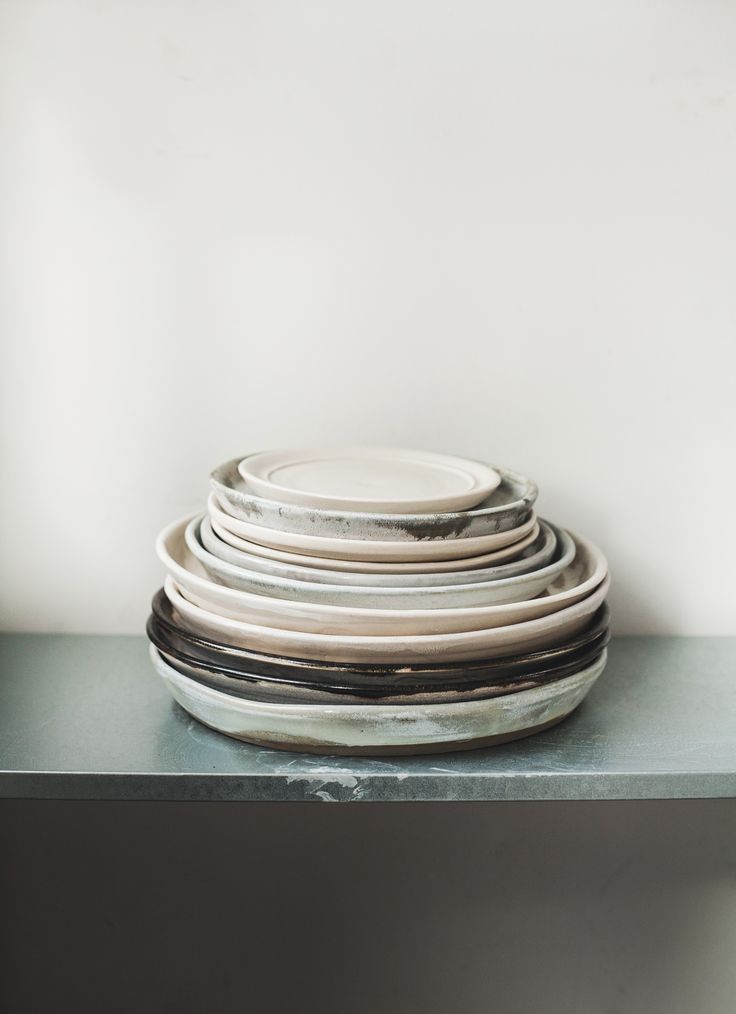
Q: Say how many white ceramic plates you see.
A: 5